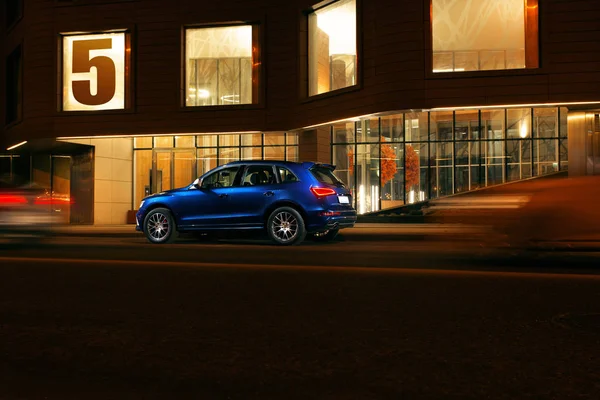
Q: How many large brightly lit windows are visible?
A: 4